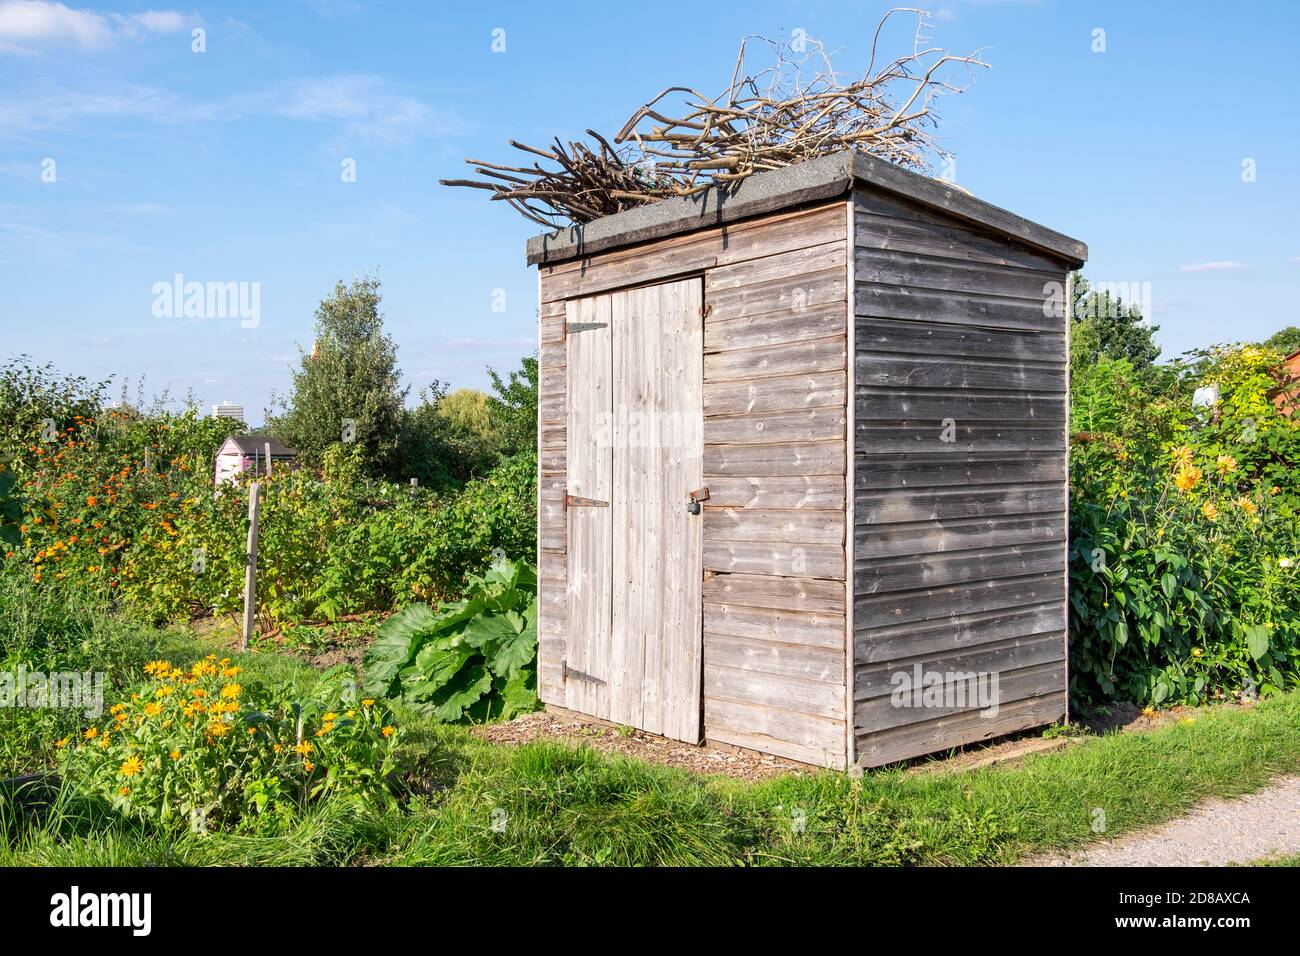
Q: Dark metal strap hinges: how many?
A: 3